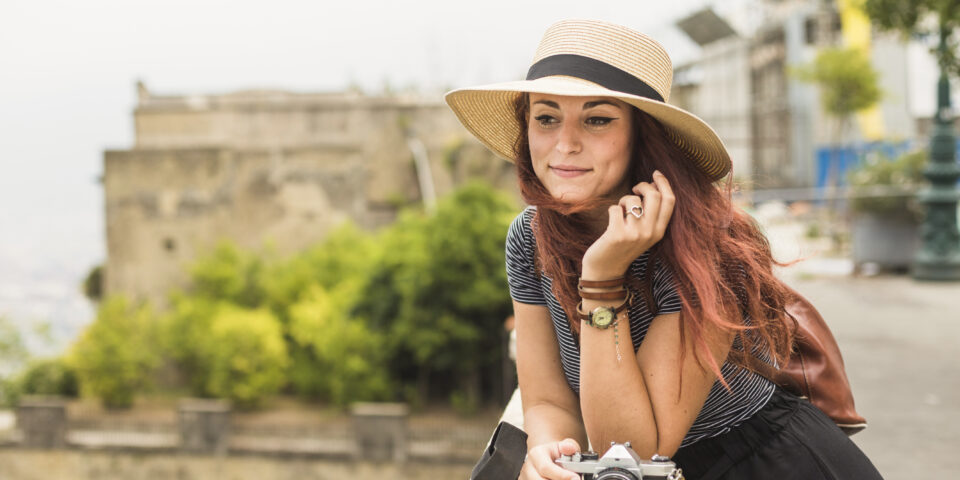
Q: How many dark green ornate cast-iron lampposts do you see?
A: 1